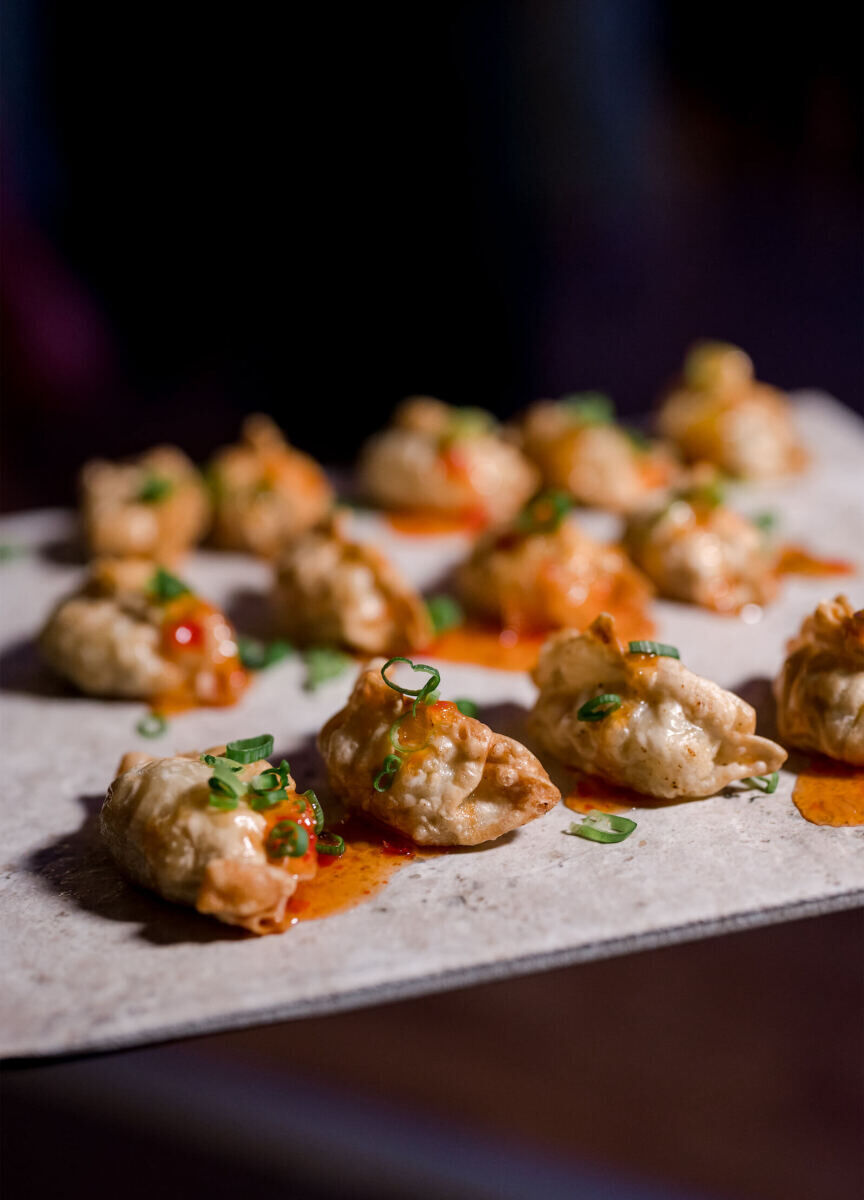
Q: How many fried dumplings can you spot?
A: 13